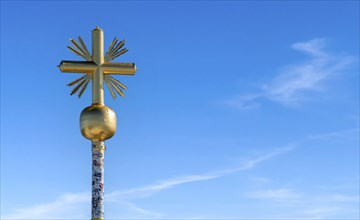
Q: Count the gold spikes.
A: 12